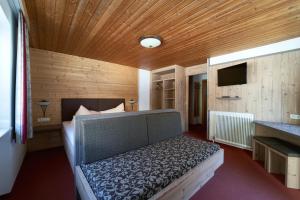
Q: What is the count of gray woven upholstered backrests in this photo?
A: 2